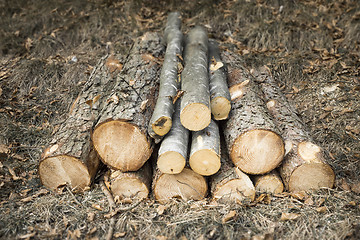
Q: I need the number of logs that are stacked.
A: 13